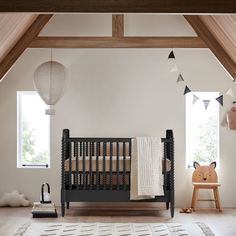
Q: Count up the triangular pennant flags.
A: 8